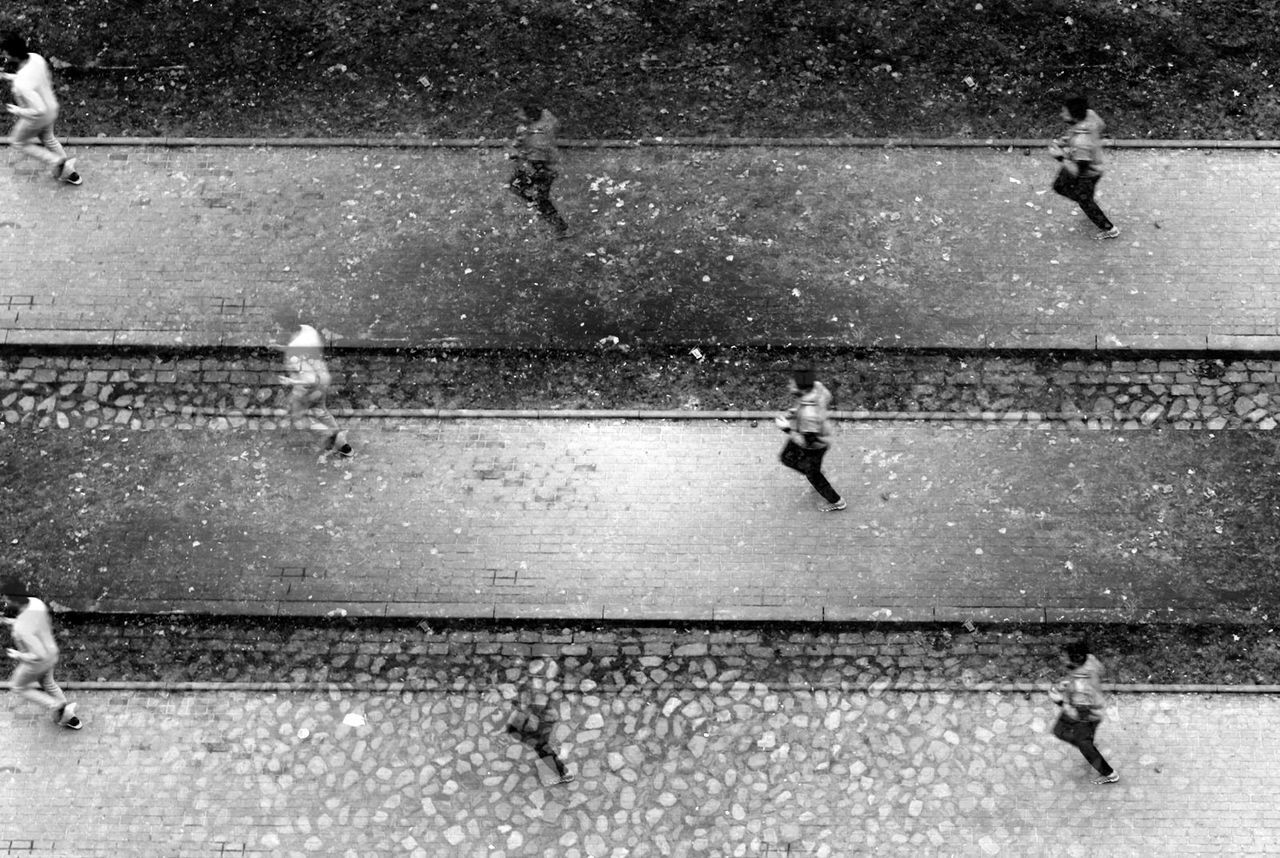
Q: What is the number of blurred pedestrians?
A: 8